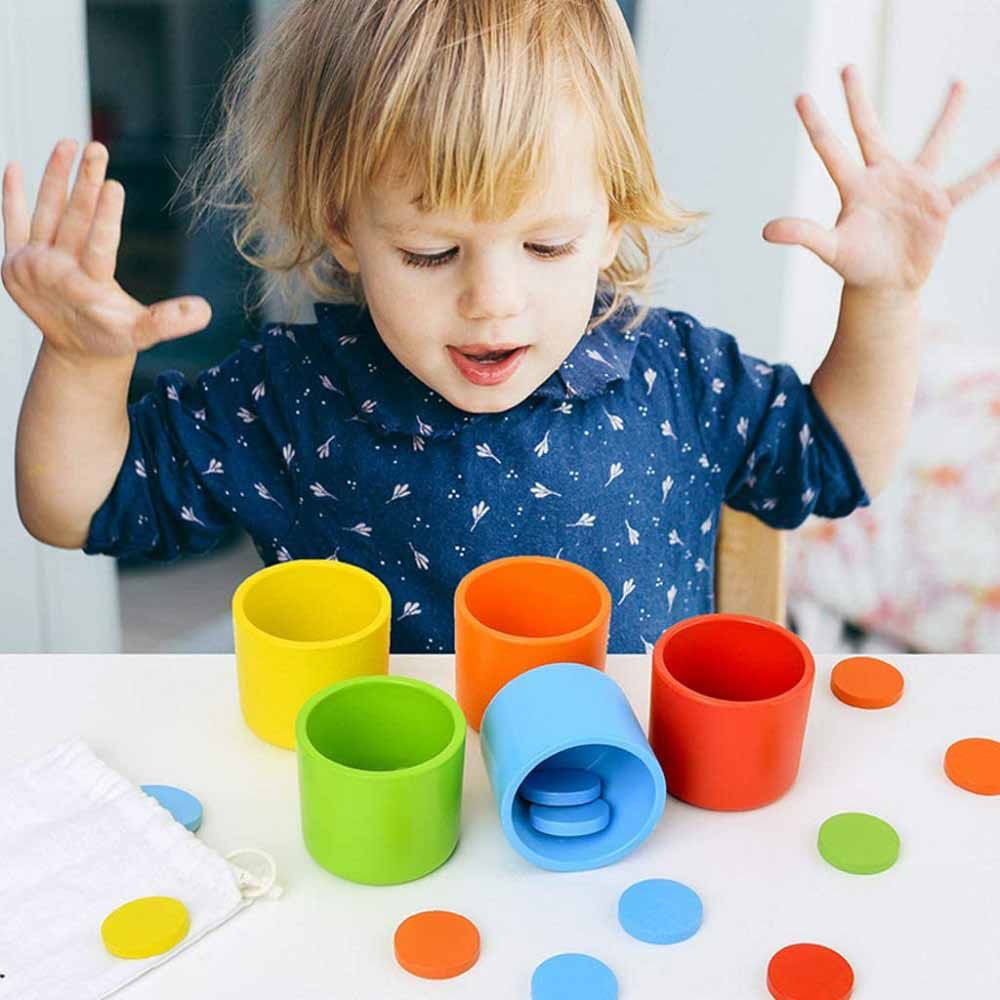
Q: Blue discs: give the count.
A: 5